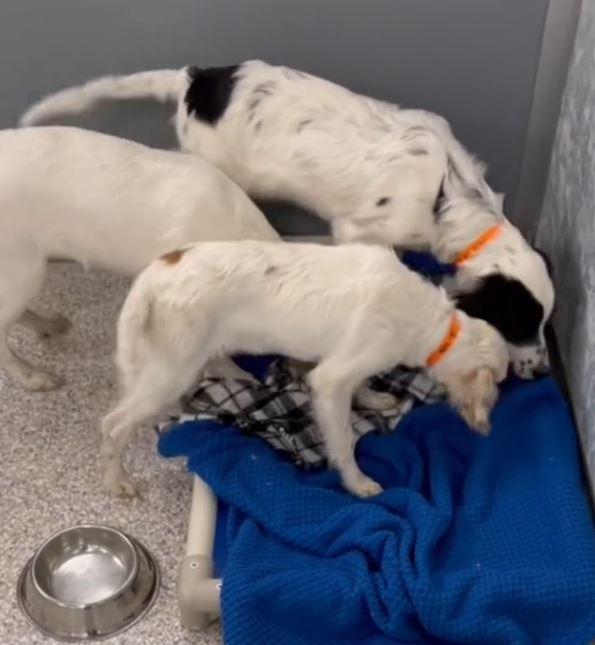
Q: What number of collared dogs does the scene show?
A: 2